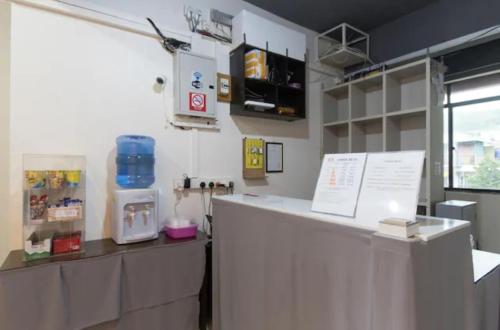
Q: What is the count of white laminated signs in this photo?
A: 2